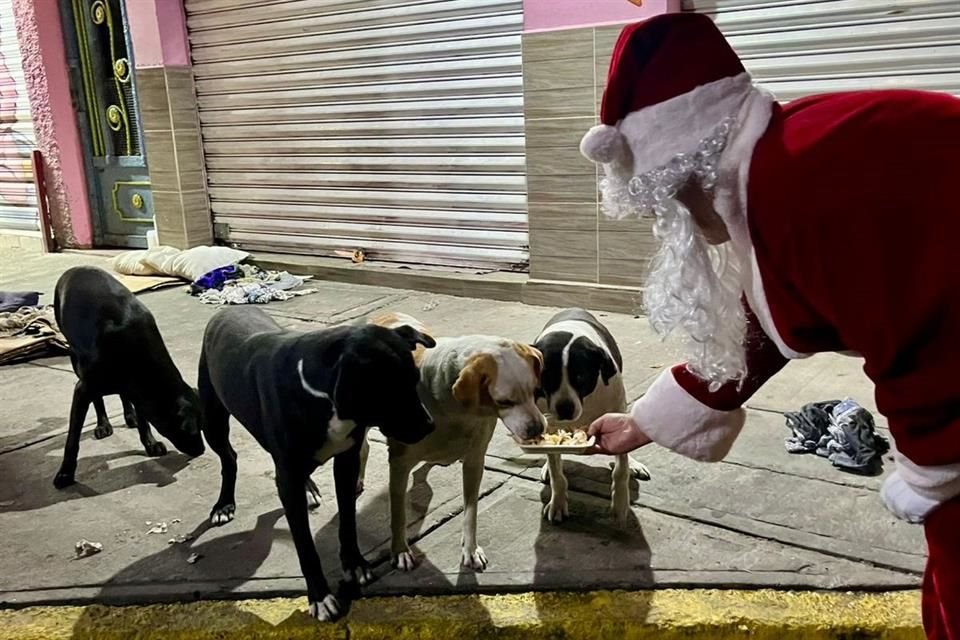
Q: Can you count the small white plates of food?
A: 1